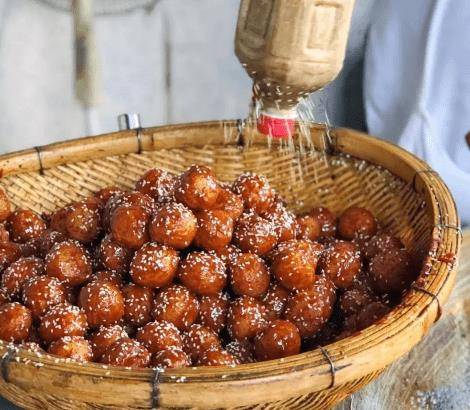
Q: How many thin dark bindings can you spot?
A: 10